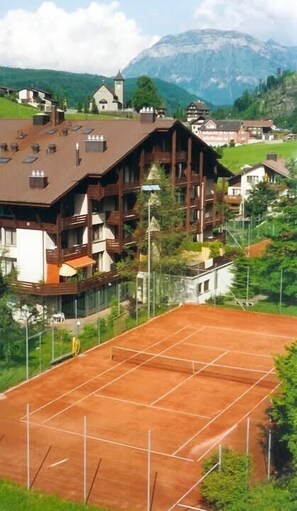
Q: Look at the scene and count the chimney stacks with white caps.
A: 3